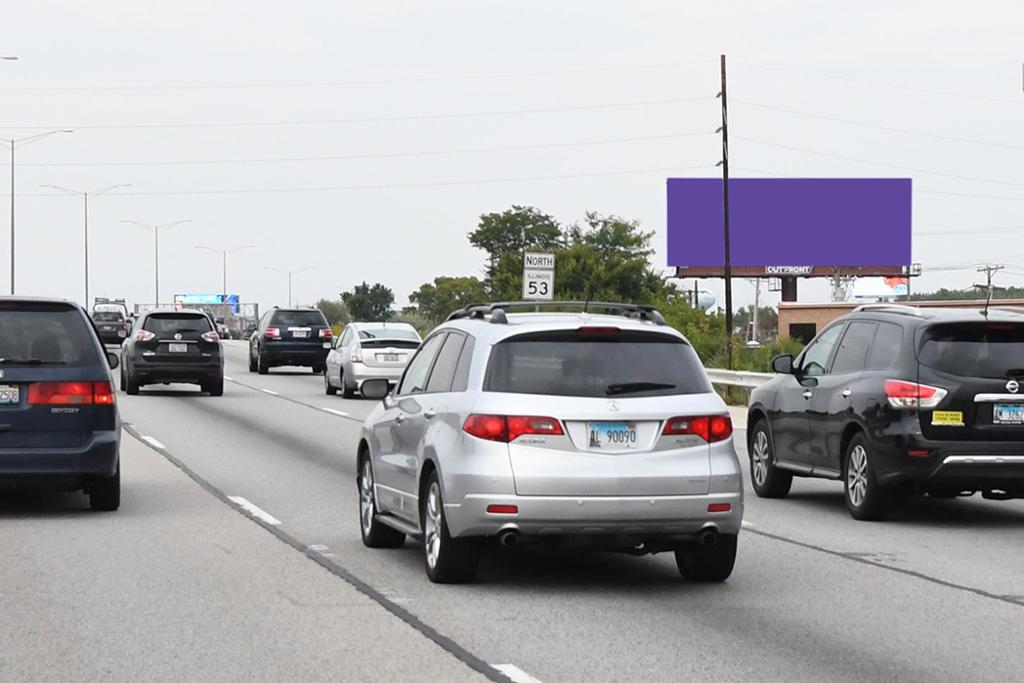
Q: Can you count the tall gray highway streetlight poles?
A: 5